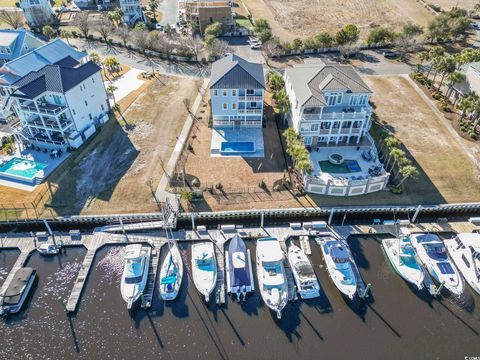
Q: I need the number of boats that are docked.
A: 12